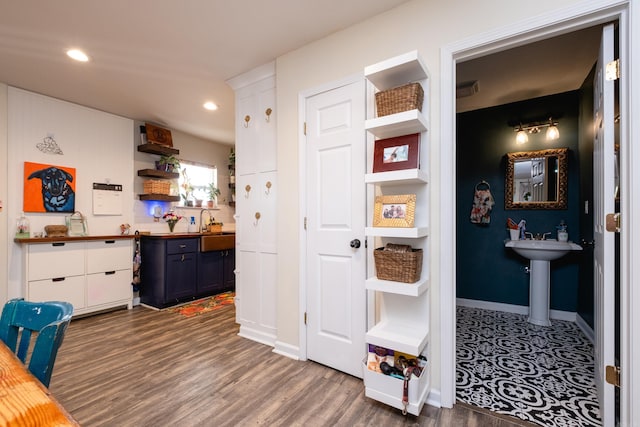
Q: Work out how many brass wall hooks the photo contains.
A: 5